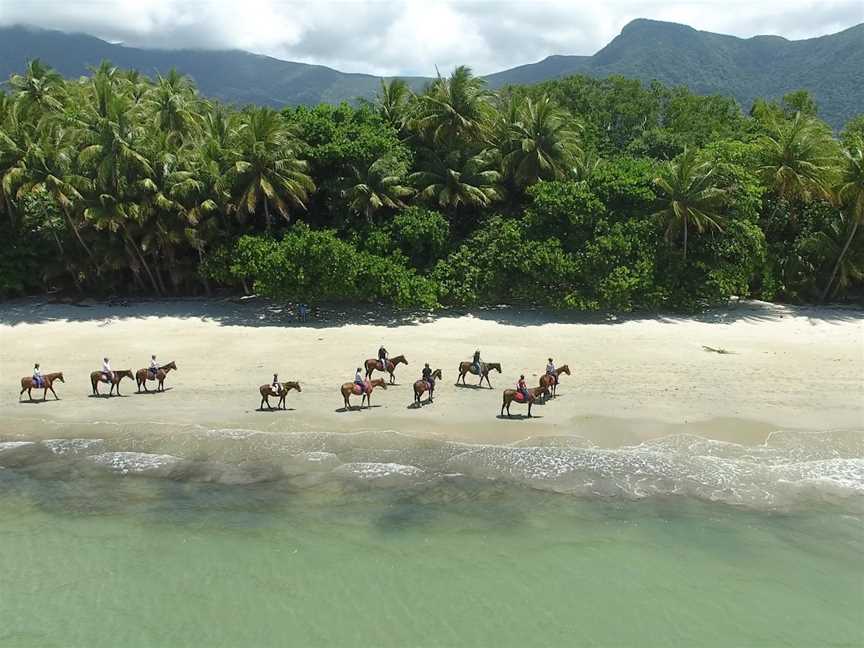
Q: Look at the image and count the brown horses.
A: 10